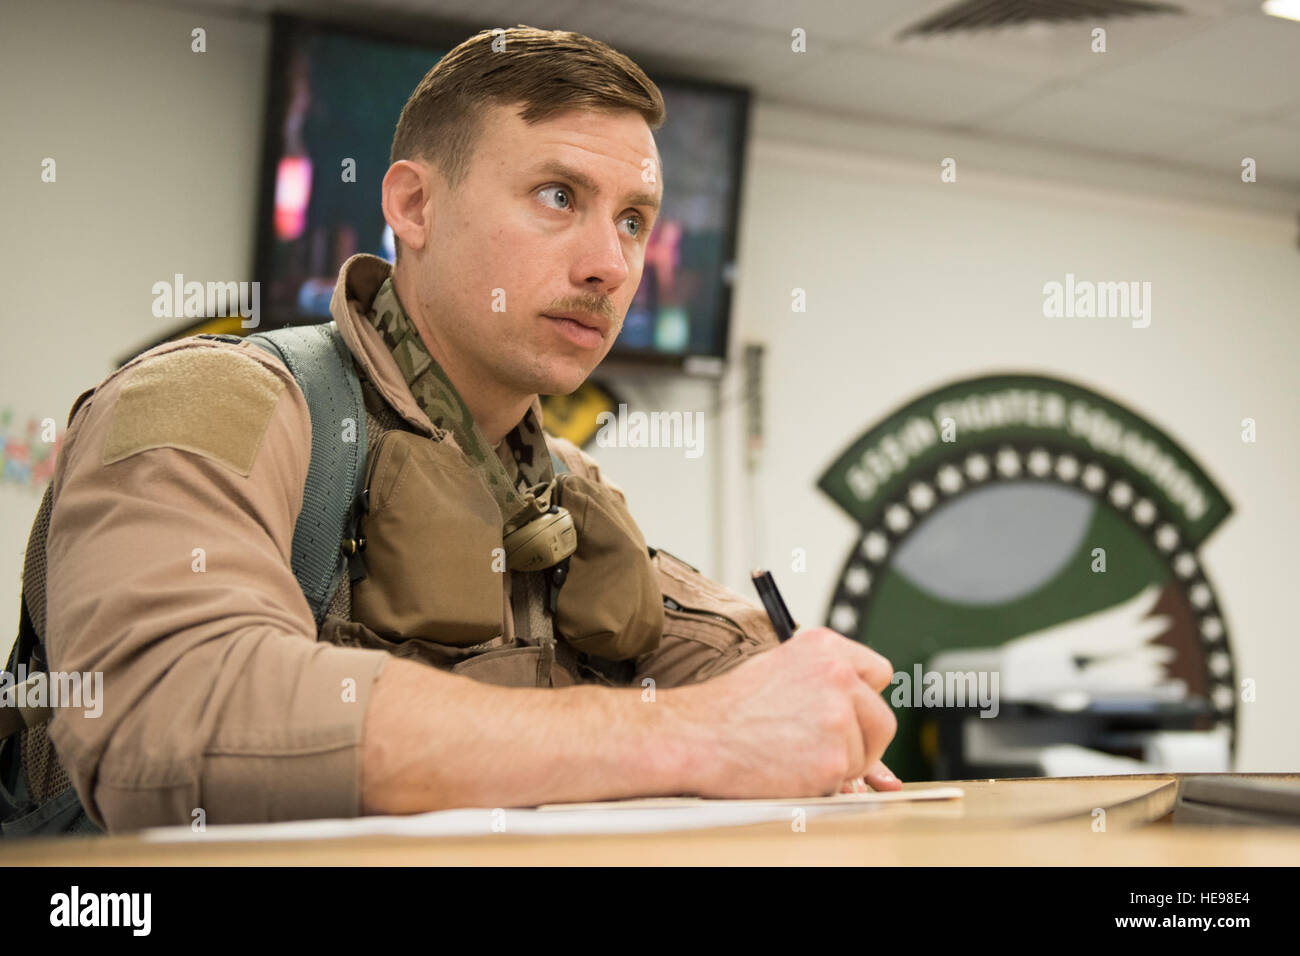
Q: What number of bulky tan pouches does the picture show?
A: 2